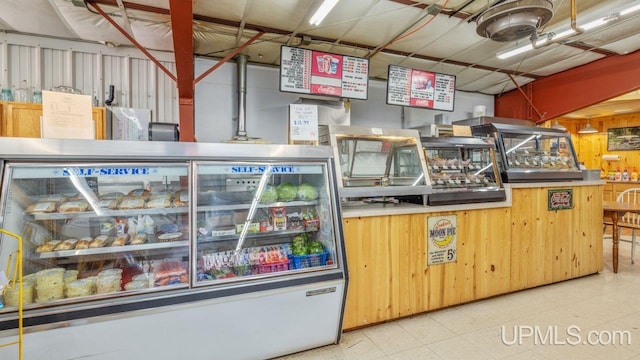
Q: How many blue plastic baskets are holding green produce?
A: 1